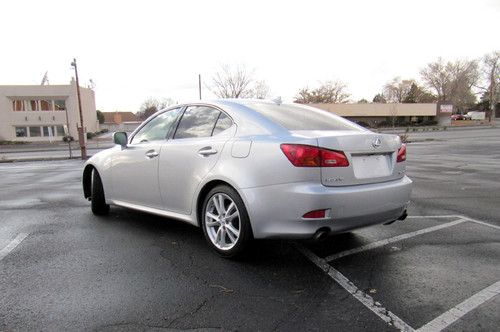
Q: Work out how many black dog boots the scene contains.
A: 0